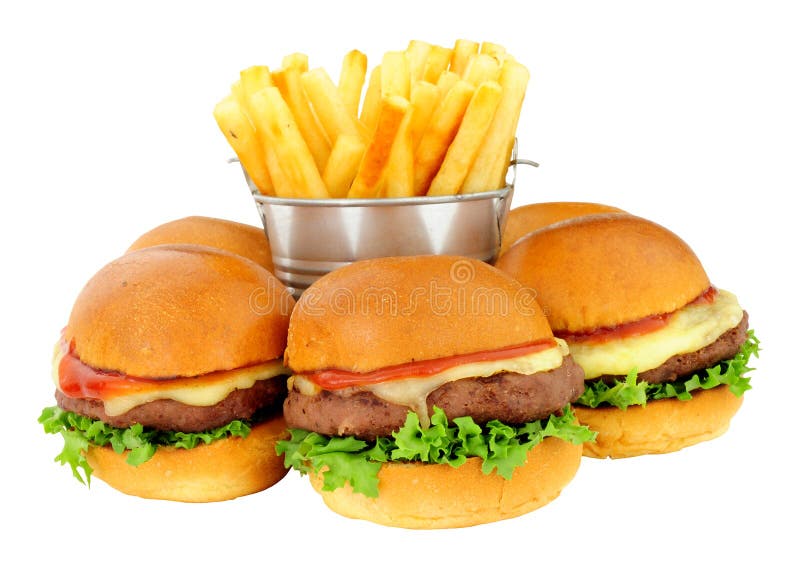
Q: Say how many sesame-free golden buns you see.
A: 5